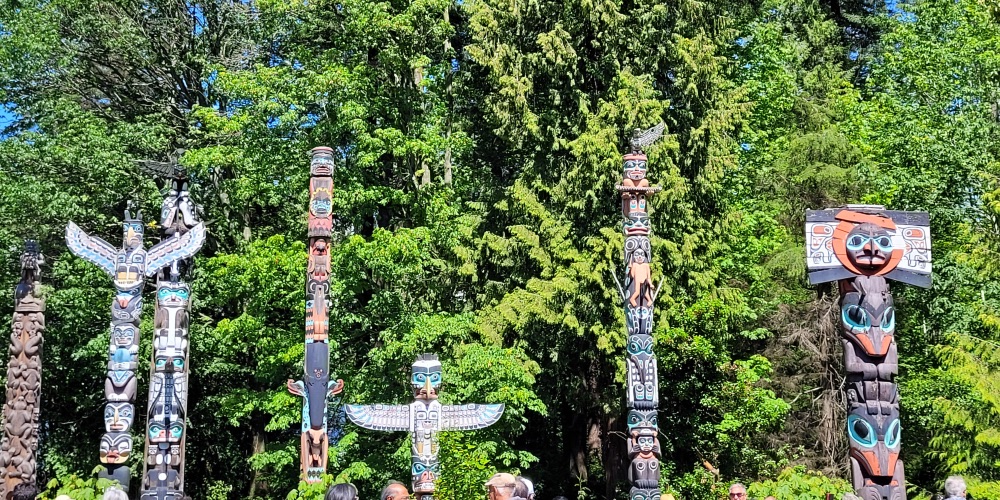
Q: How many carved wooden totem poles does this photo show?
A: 7